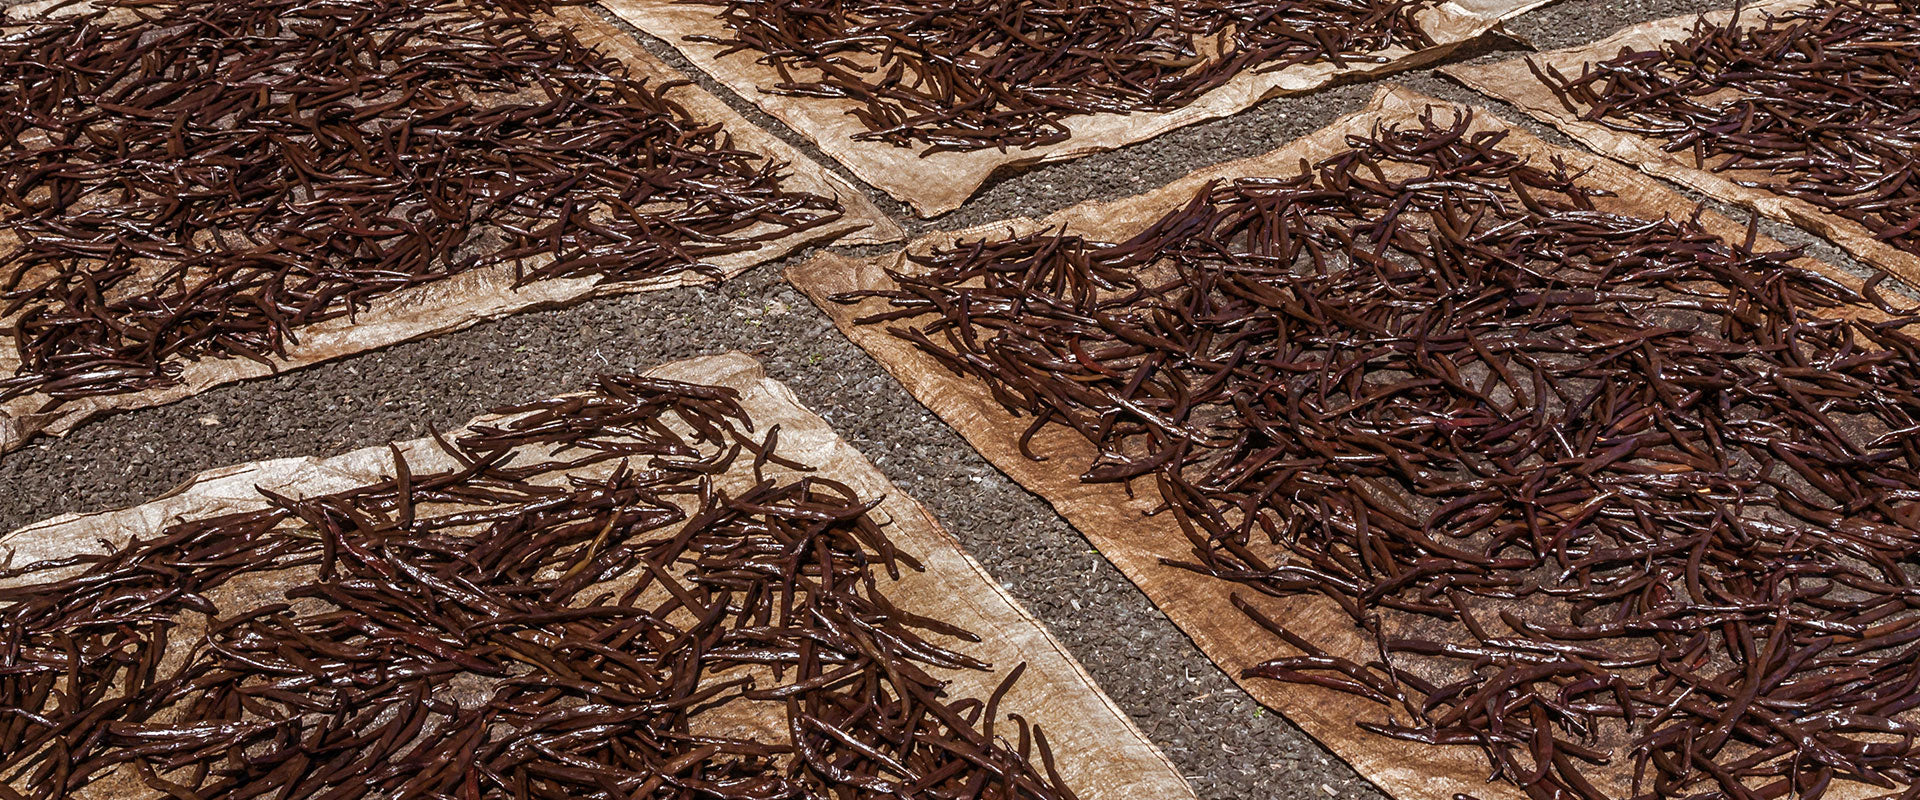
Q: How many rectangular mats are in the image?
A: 5